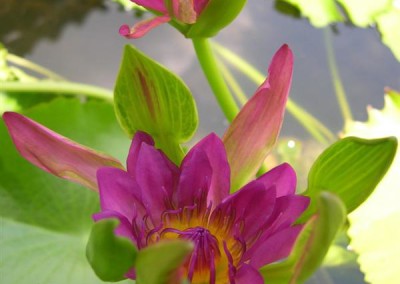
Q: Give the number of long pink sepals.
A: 2